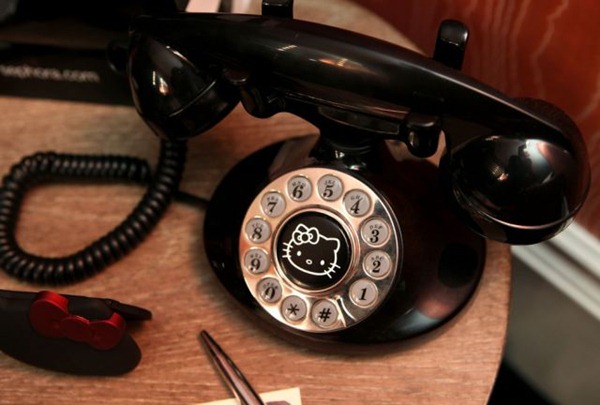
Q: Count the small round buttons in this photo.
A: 12